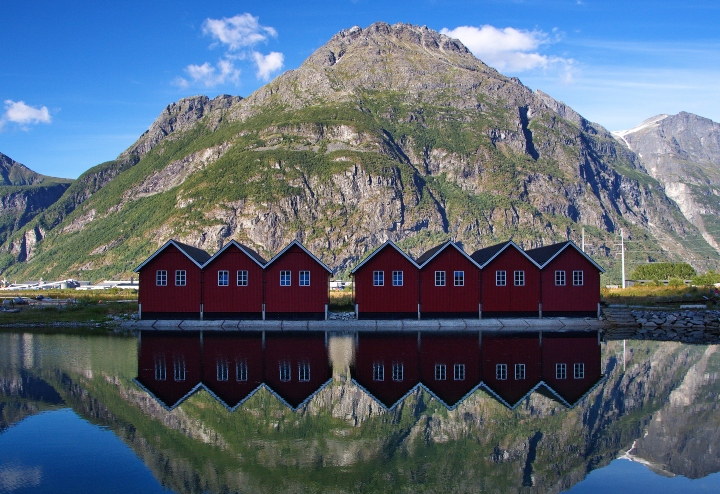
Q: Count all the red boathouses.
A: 7